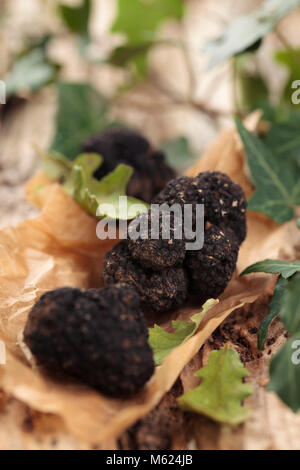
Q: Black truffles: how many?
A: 3